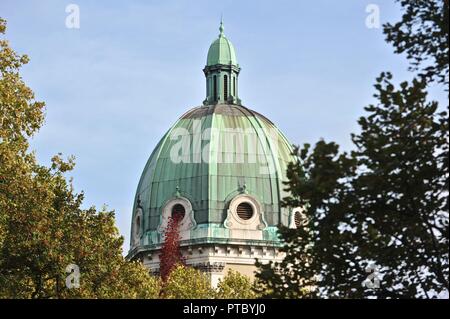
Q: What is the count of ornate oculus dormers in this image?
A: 4